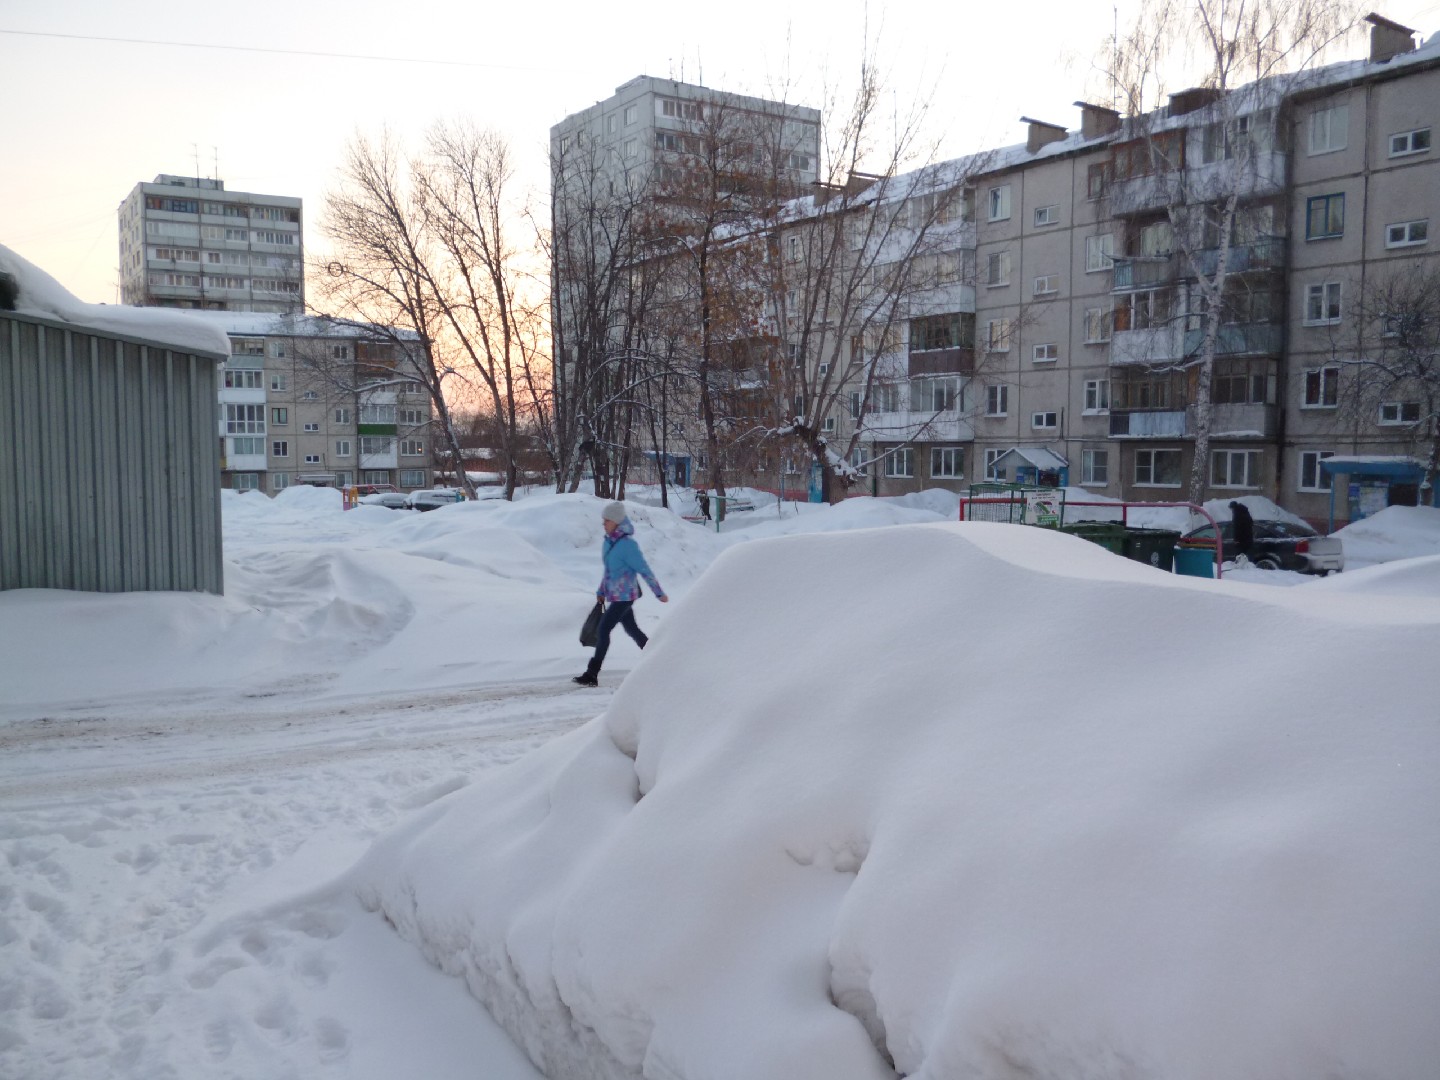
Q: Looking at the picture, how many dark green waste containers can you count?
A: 2